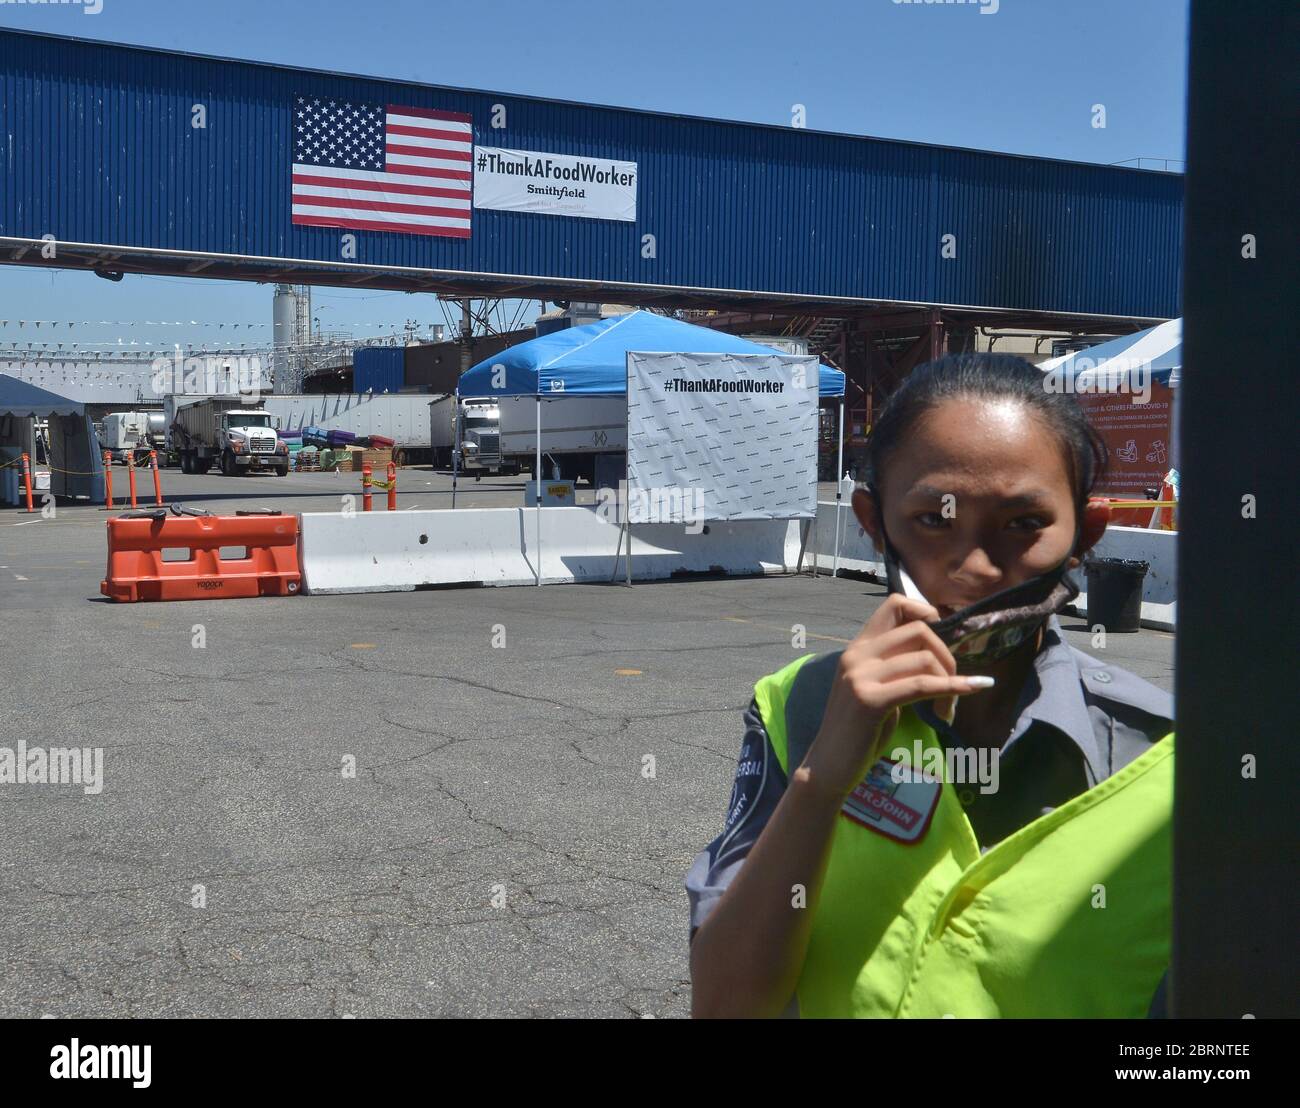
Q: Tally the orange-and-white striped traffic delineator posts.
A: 6